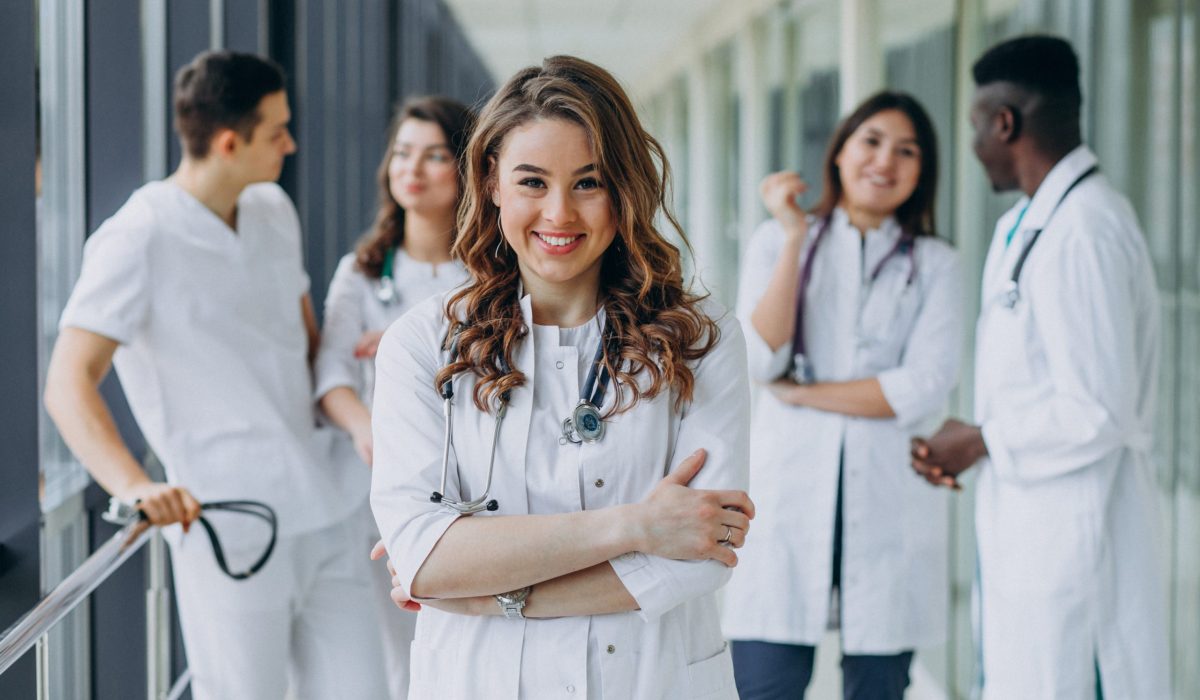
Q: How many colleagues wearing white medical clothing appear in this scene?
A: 5